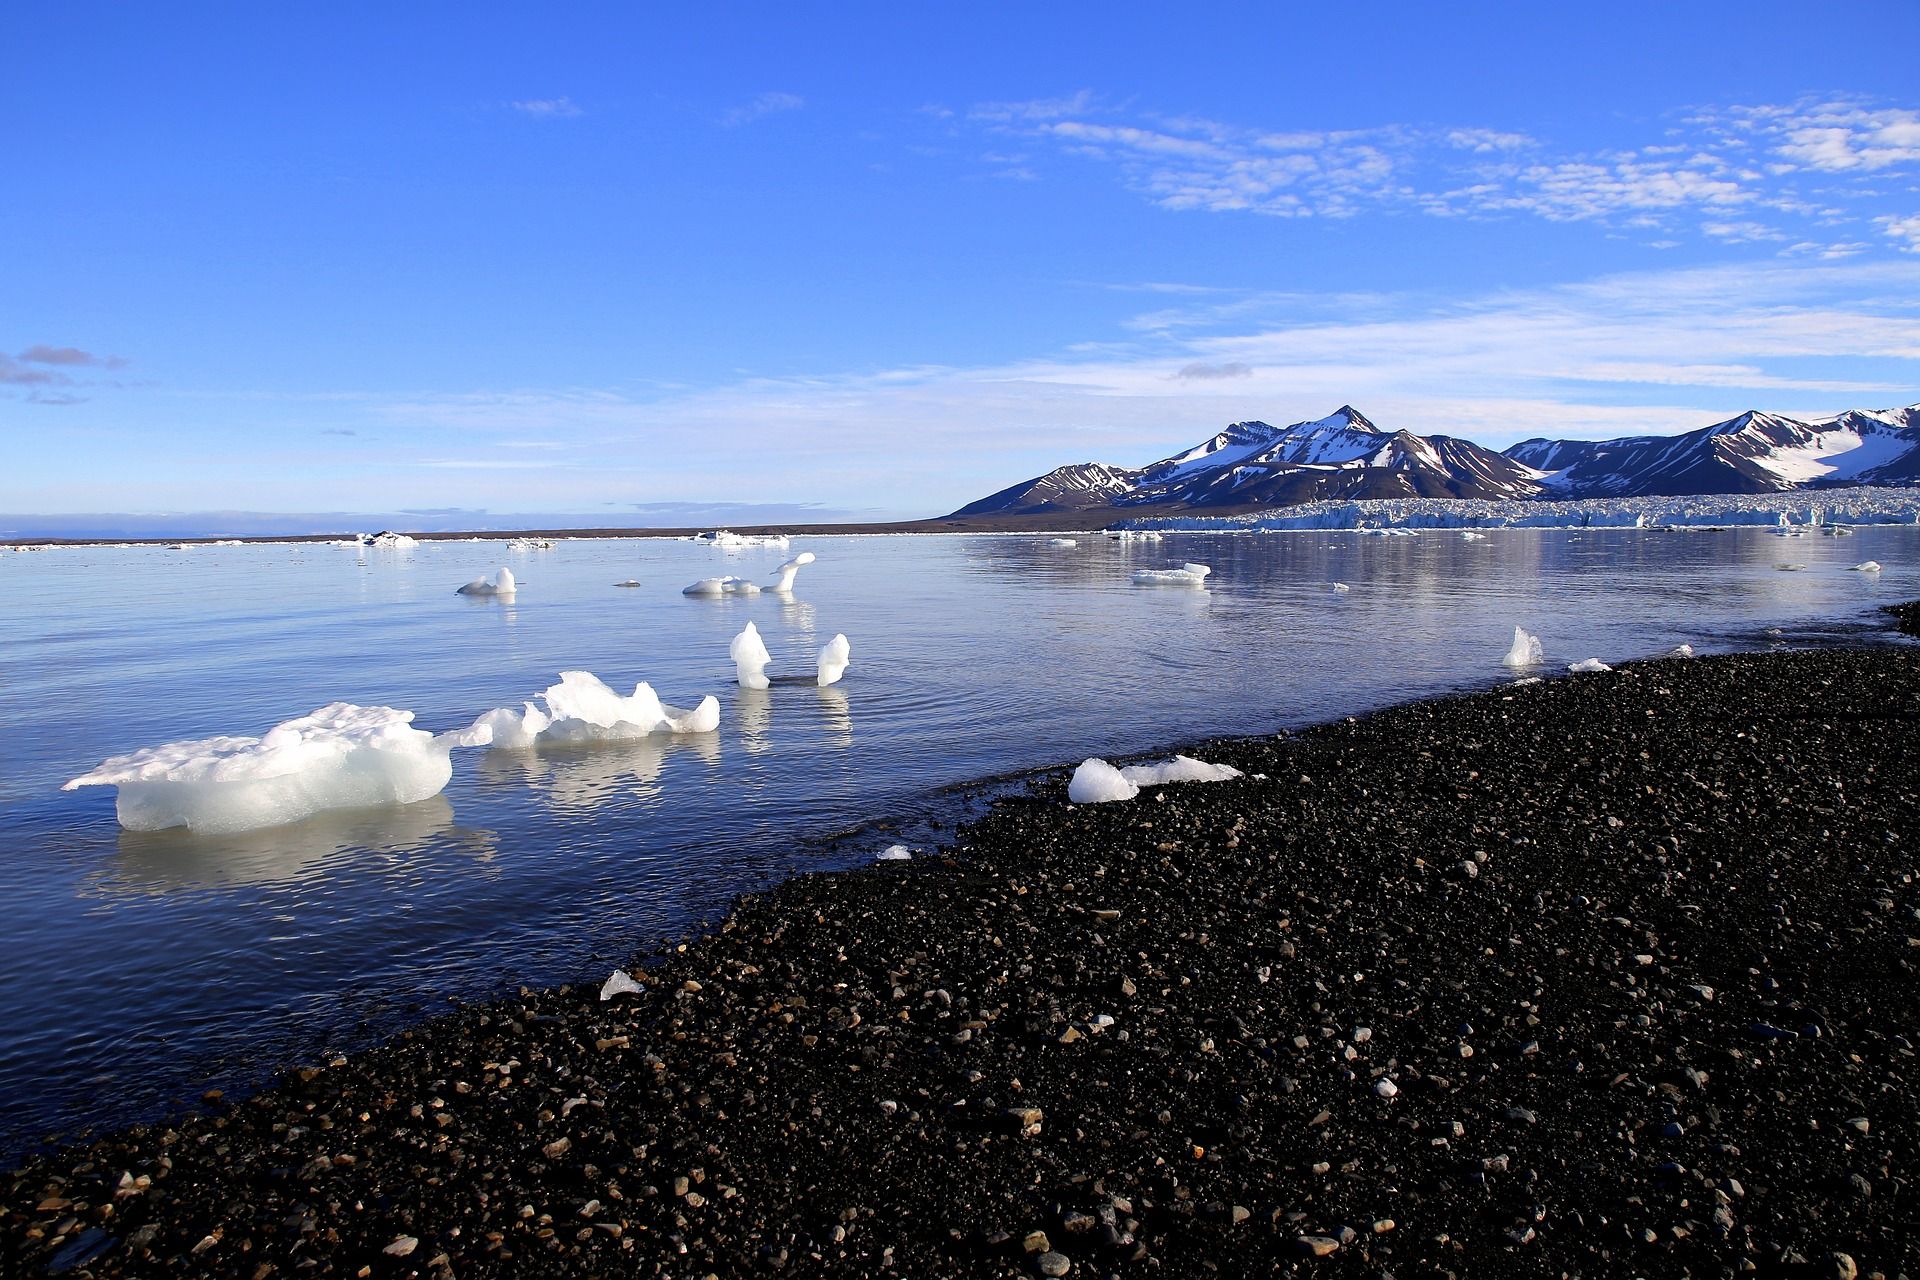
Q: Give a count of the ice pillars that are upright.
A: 2